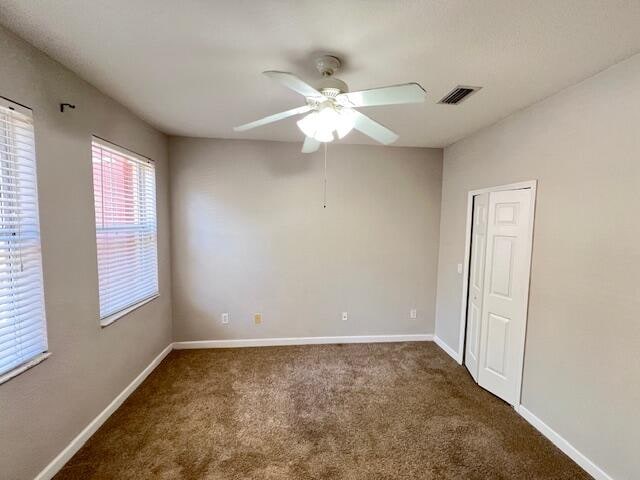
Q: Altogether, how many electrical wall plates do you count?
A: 5